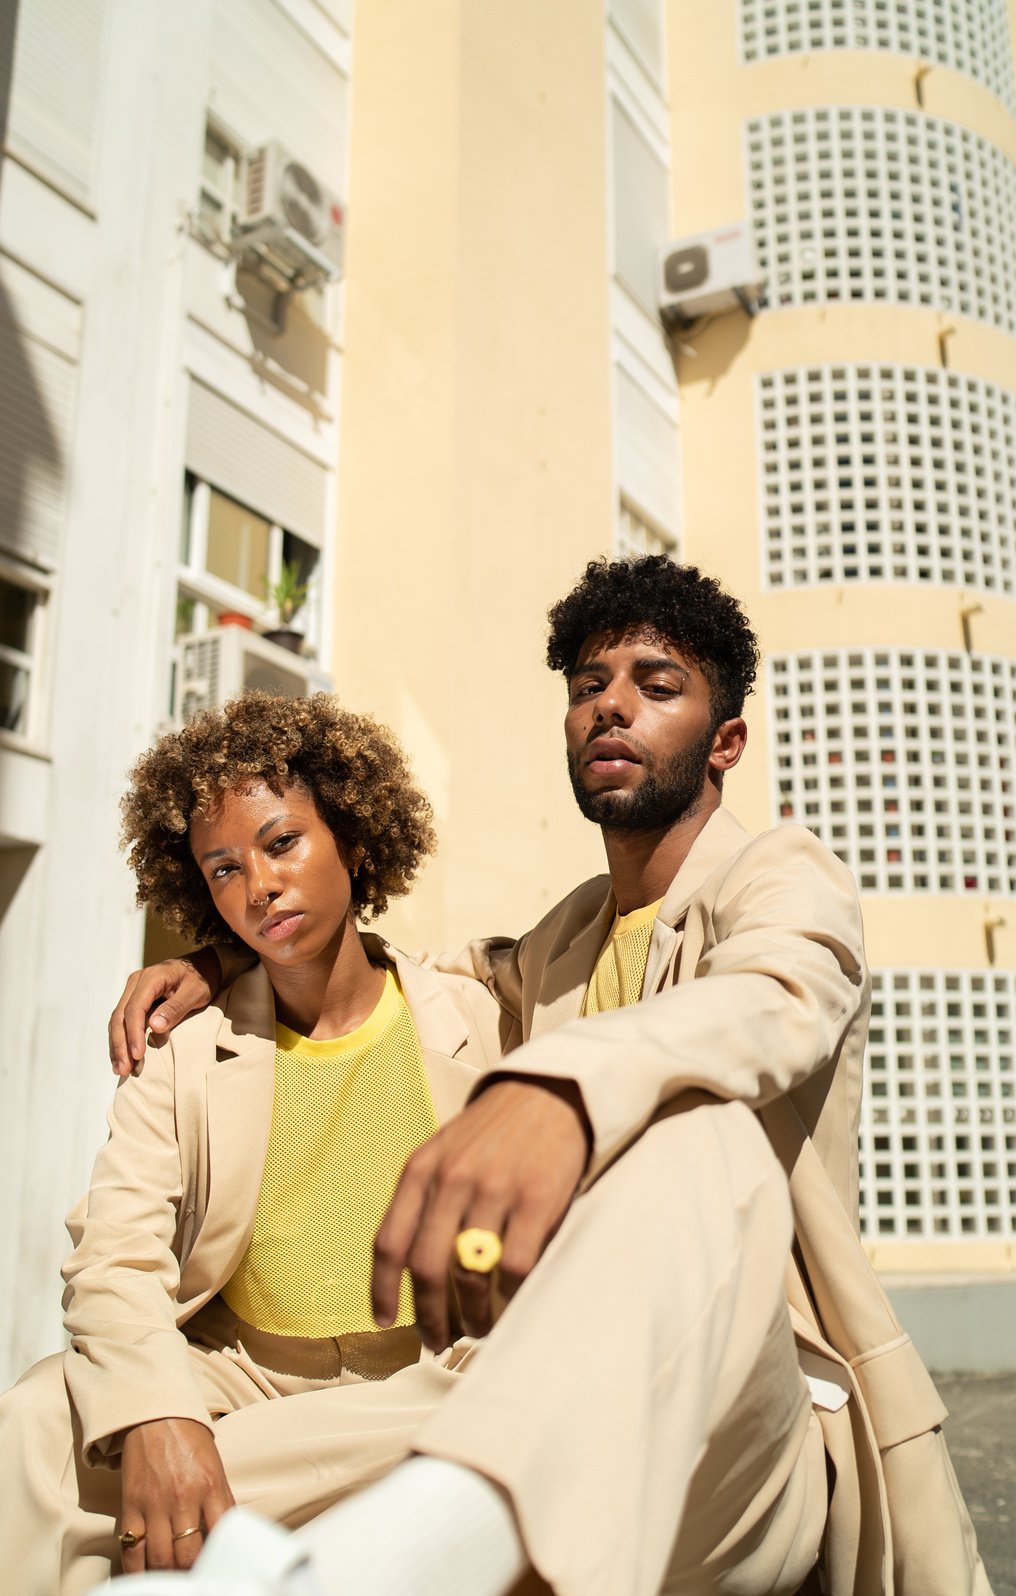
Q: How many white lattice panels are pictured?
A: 5